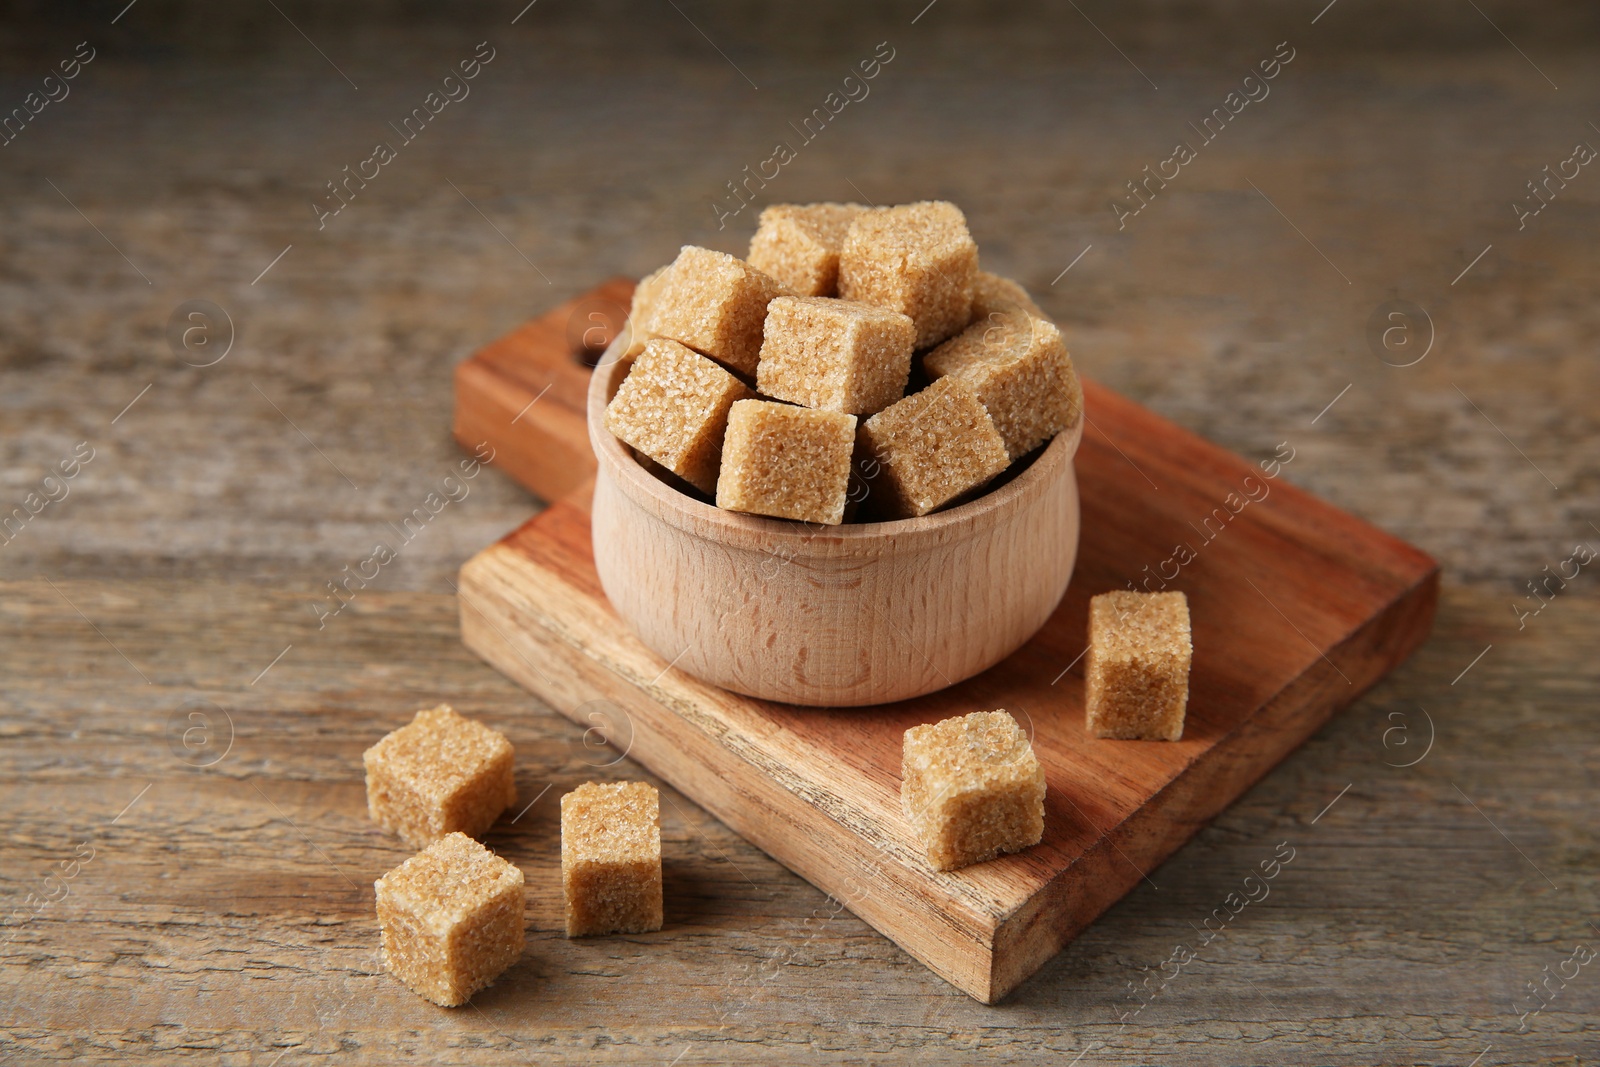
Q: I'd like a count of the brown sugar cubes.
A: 15